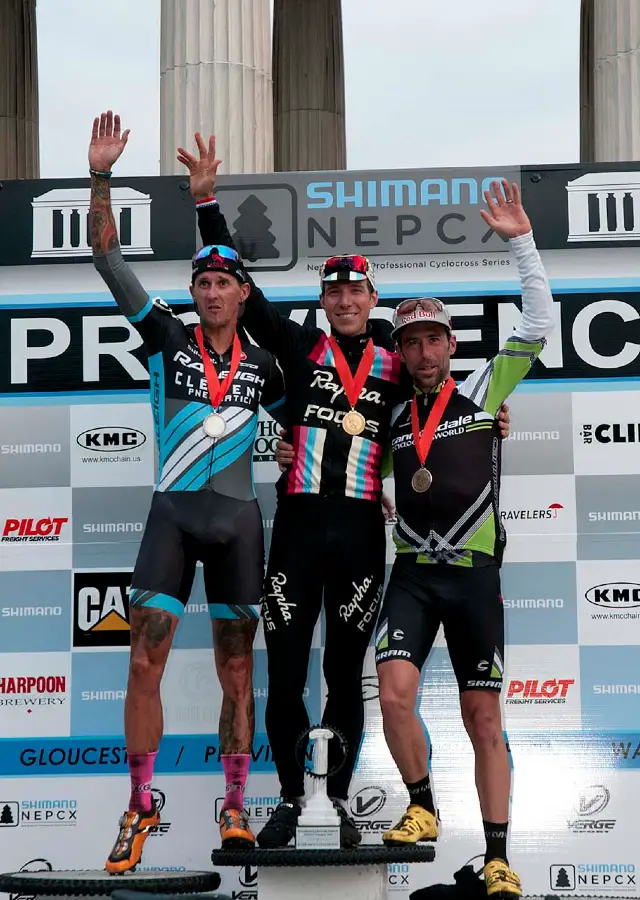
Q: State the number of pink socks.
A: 2